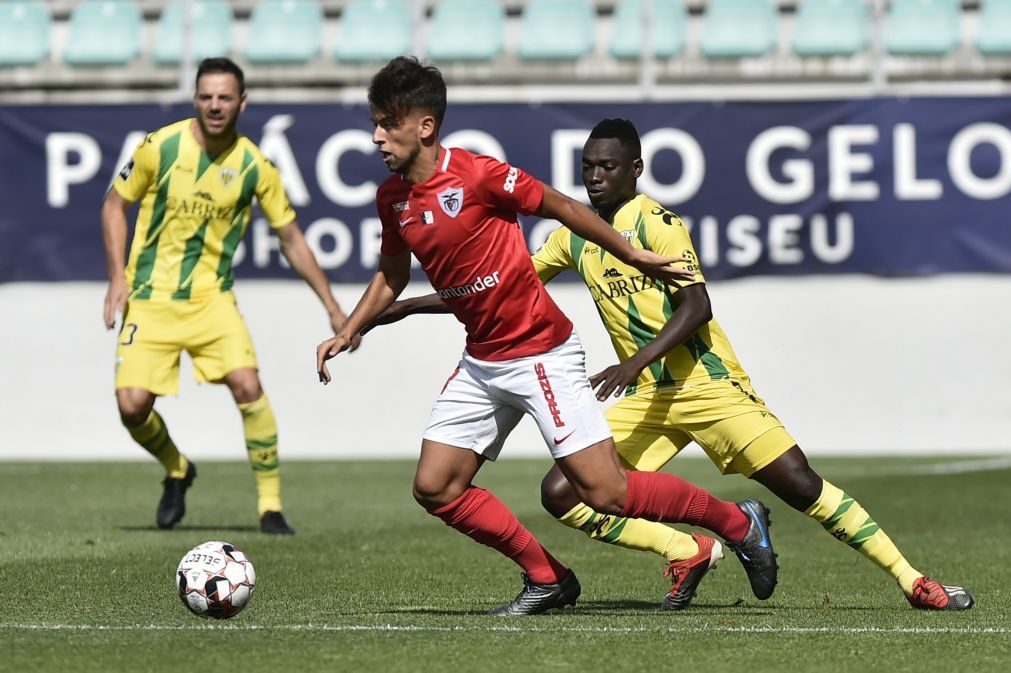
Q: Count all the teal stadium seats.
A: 12